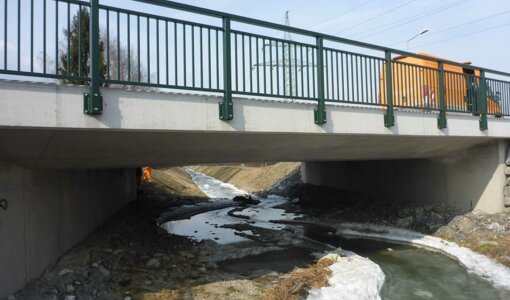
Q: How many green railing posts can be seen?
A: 6